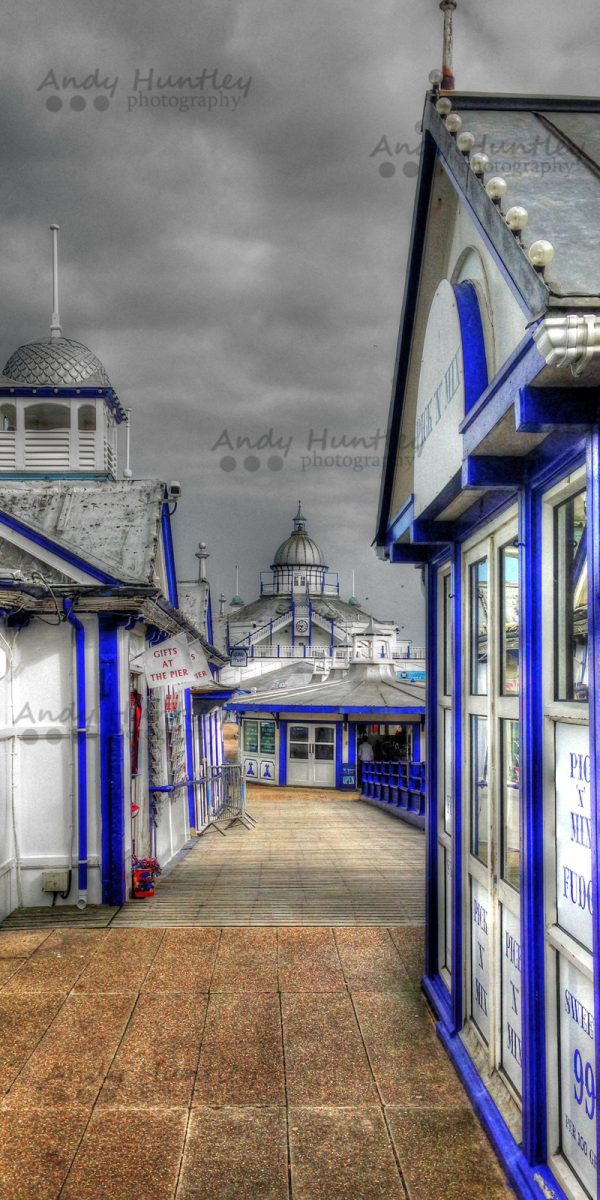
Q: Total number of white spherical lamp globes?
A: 8